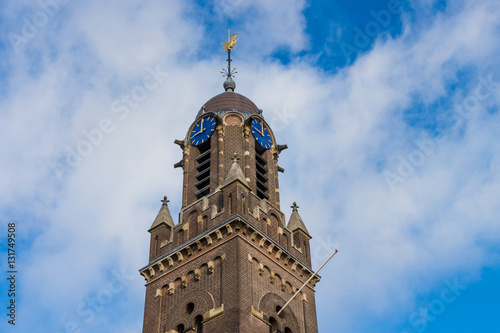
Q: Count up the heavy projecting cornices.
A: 1